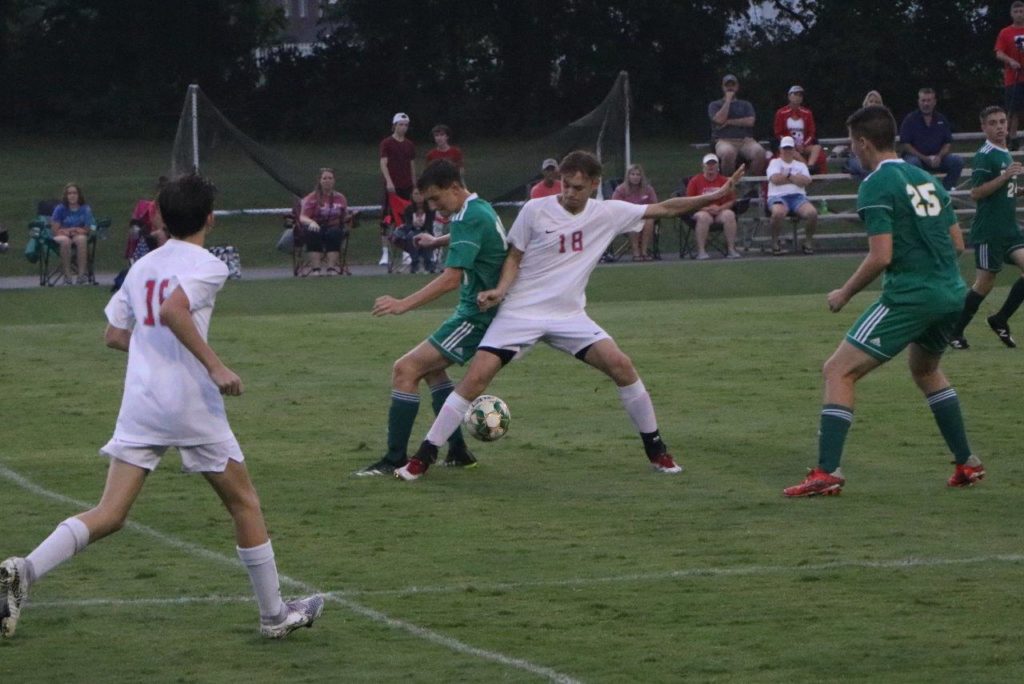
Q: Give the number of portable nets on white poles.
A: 1